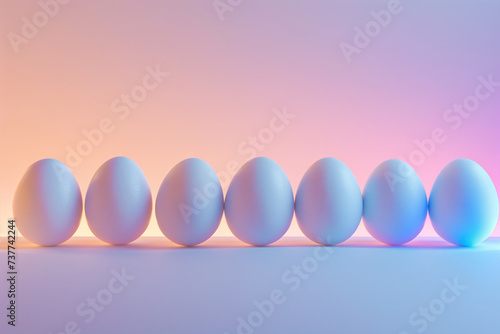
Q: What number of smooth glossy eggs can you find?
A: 7